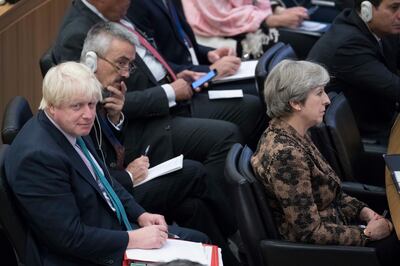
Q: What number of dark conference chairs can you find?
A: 6